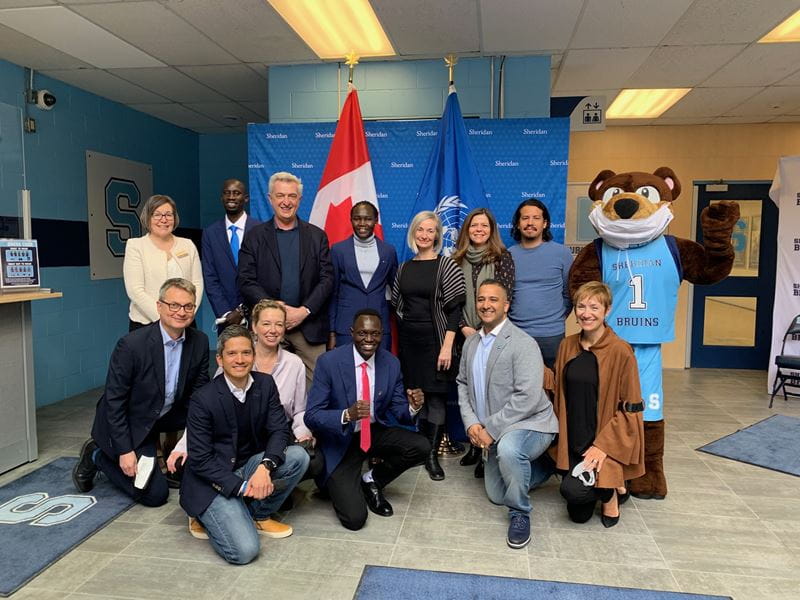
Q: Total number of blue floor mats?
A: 3